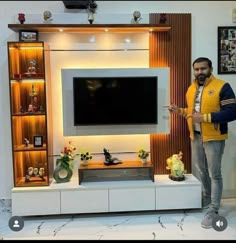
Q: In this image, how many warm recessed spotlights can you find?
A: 3